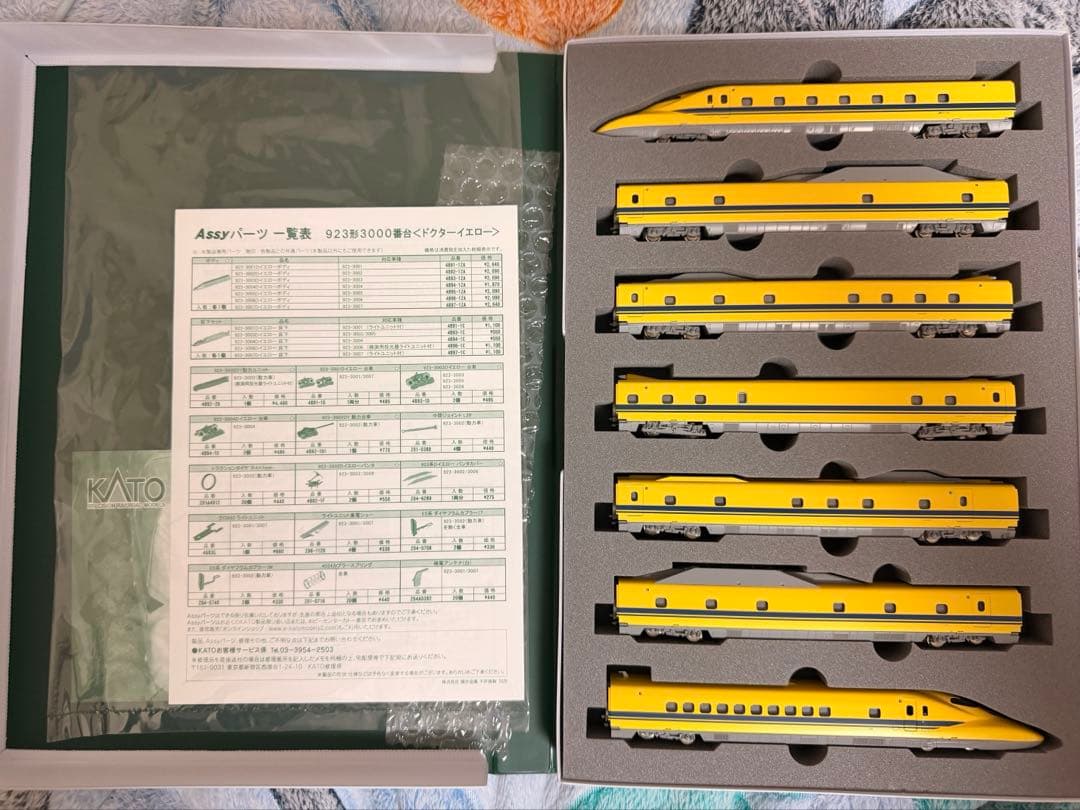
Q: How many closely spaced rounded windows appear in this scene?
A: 10